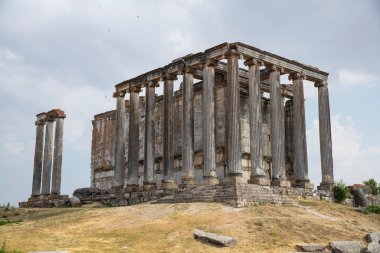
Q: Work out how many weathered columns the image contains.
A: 14